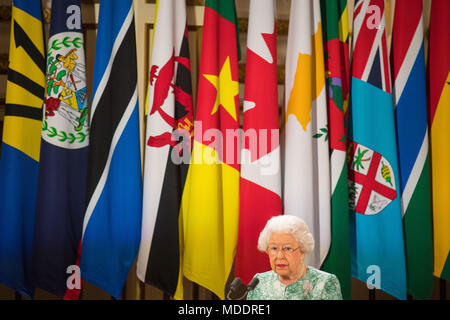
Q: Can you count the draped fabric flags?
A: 11